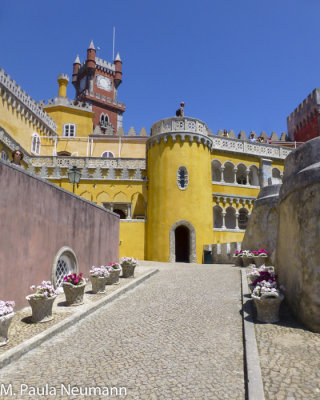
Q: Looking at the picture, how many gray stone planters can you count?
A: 12